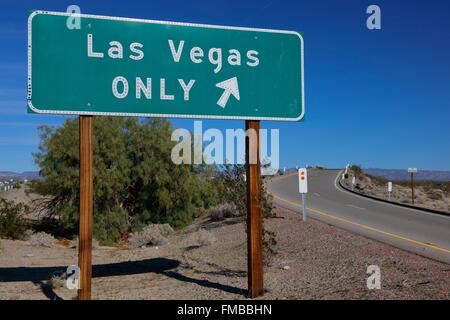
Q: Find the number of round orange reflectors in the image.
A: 2